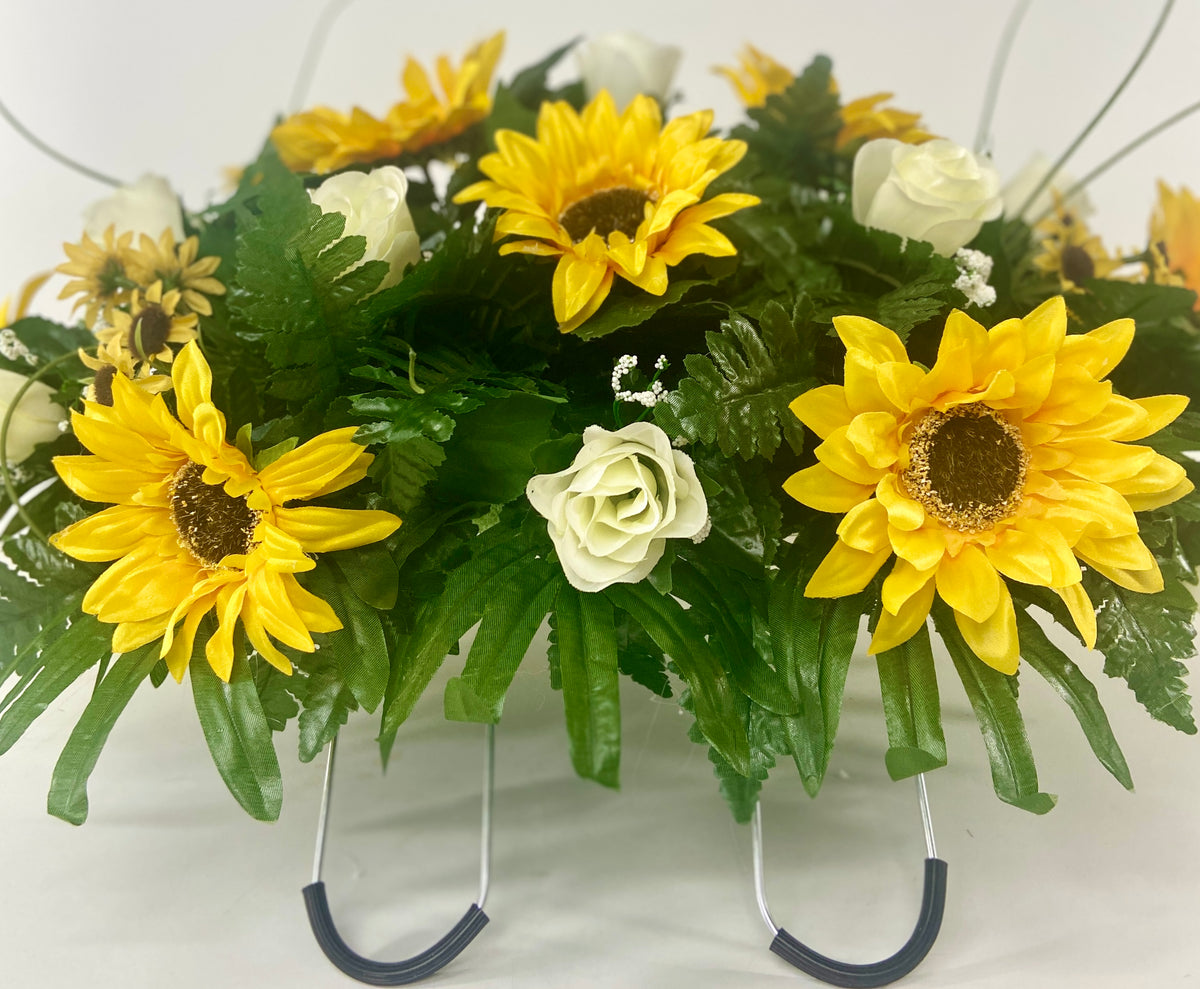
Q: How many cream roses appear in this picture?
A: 7